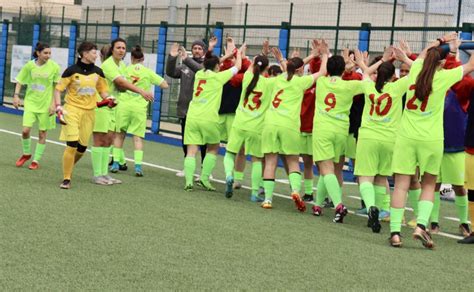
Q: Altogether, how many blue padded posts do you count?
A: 9